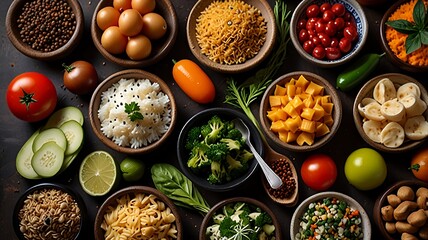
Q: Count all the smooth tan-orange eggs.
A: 7